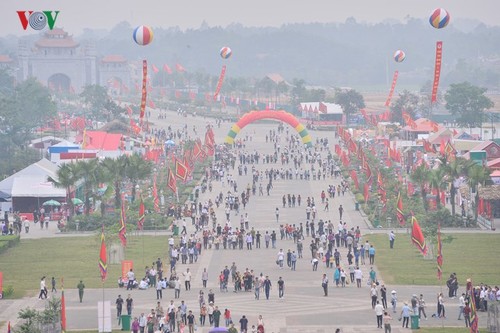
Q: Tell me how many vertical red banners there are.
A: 4